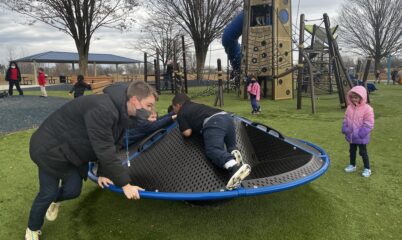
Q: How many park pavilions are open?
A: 1